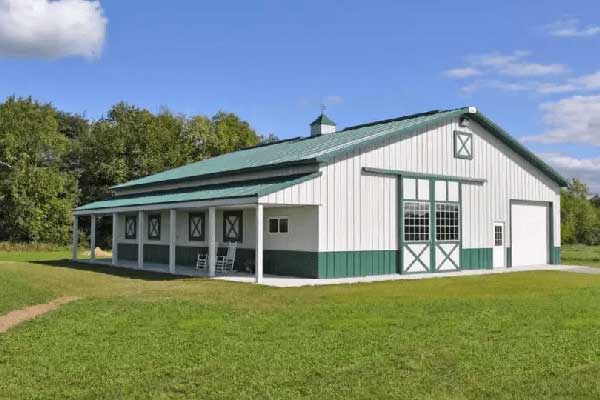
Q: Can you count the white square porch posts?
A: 7